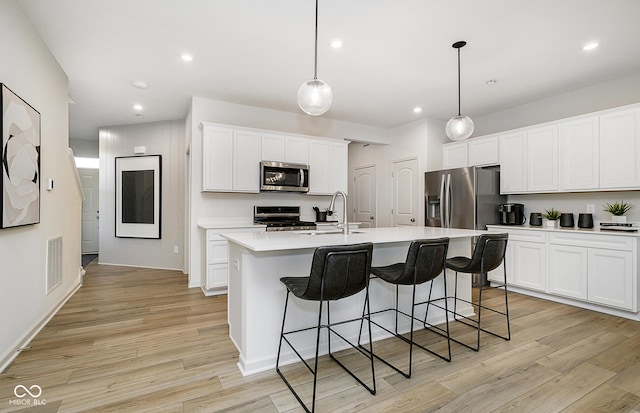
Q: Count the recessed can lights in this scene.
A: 5